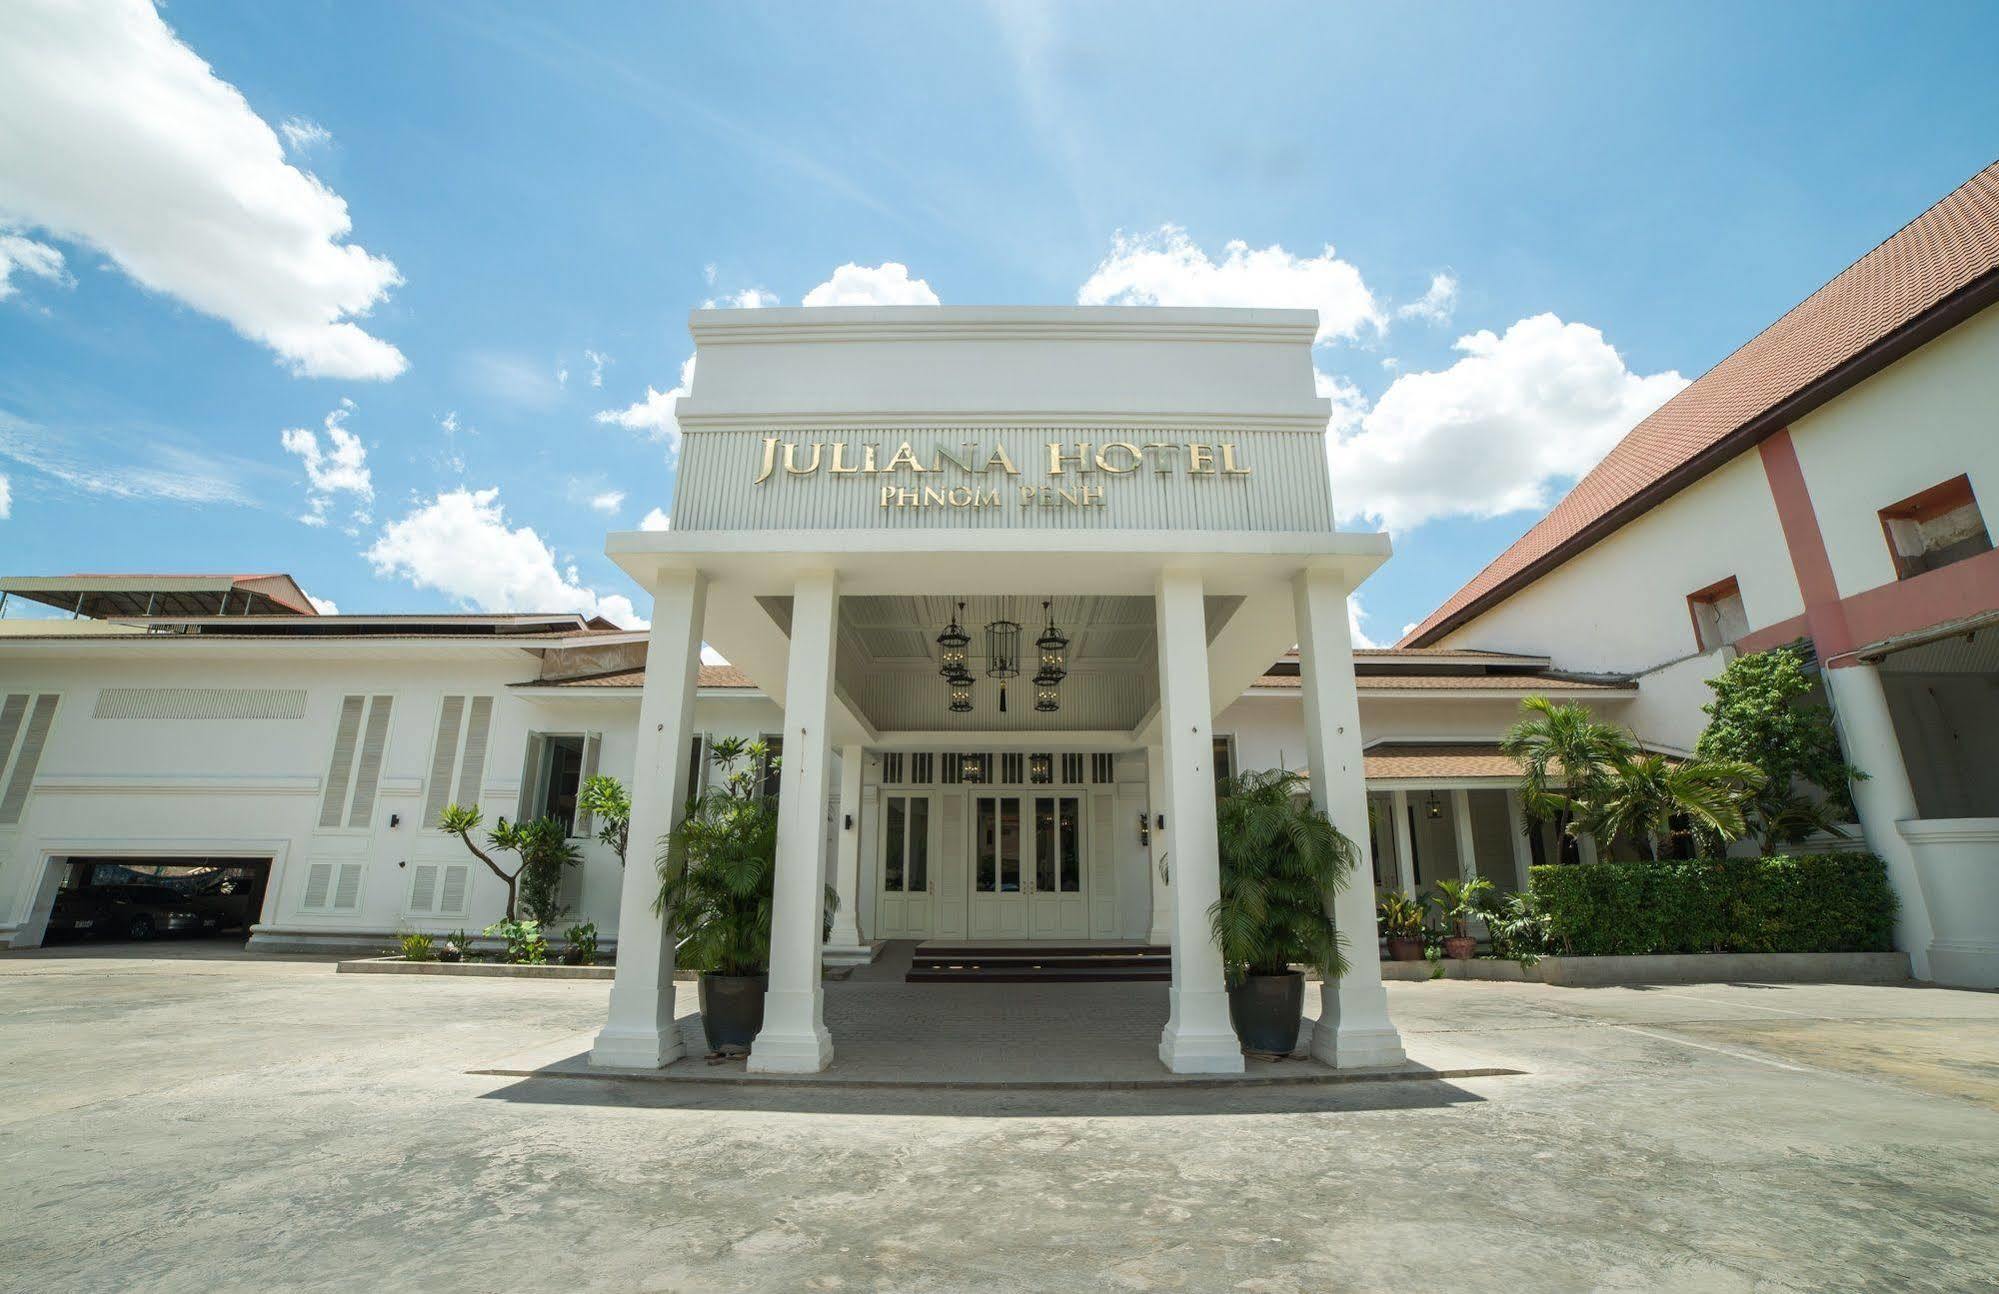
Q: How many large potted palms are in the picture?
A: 2